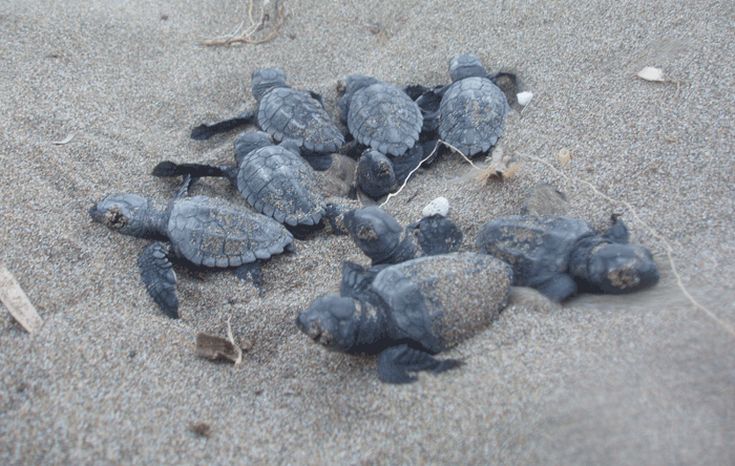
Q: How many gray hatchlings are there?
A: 9